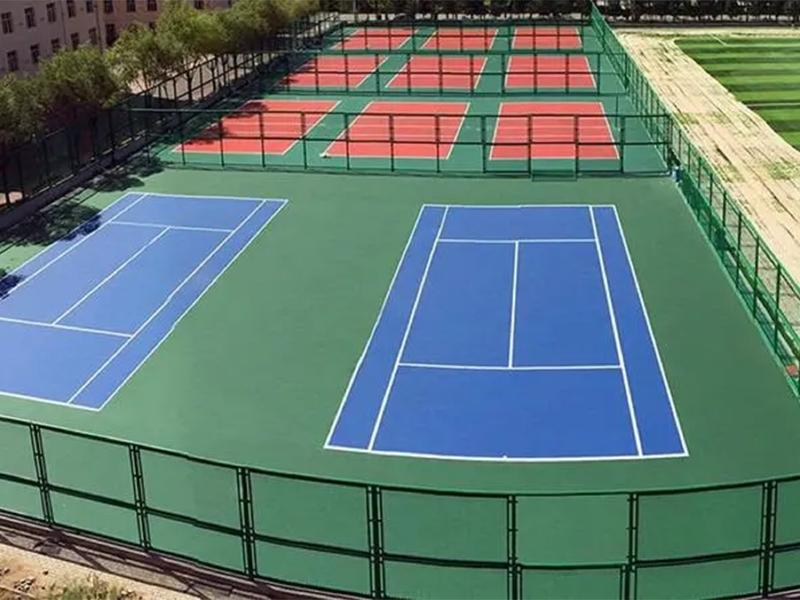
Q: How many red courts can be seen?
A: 9